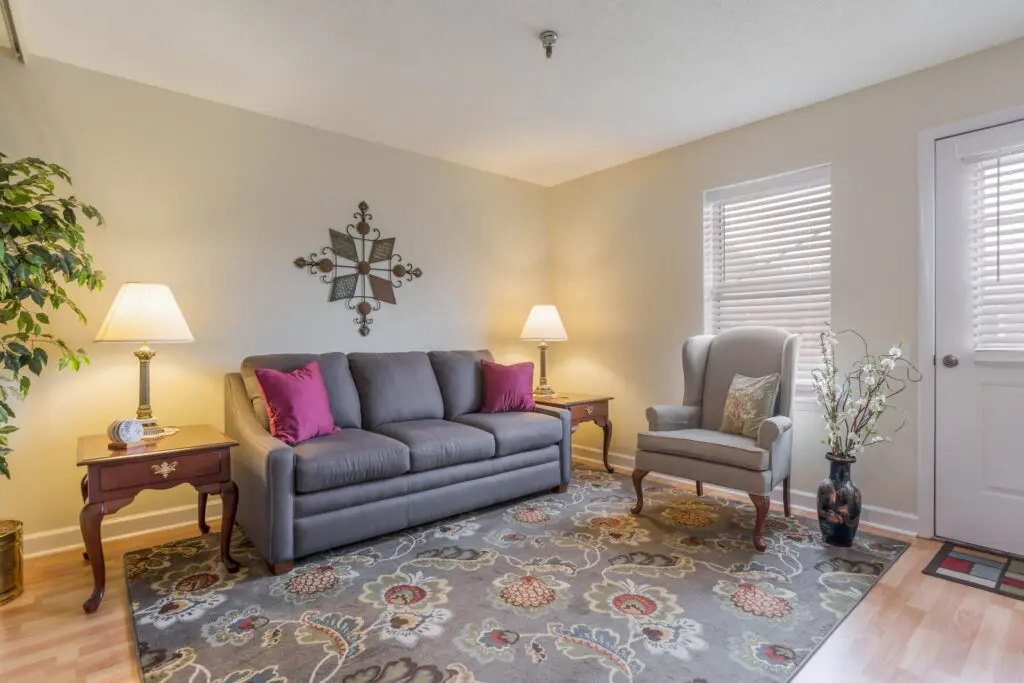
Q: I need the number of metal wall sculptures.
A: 1